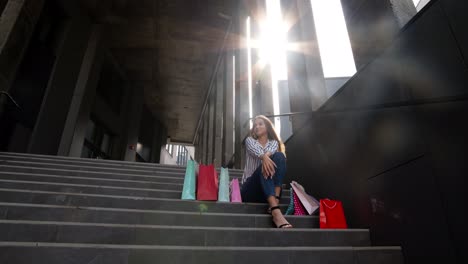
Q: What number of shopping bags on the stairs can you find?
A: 8